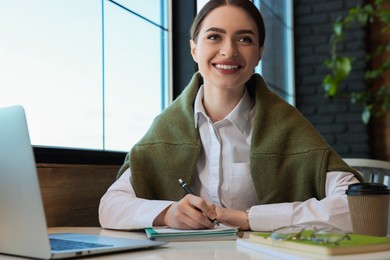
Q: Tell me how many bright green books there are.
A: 1